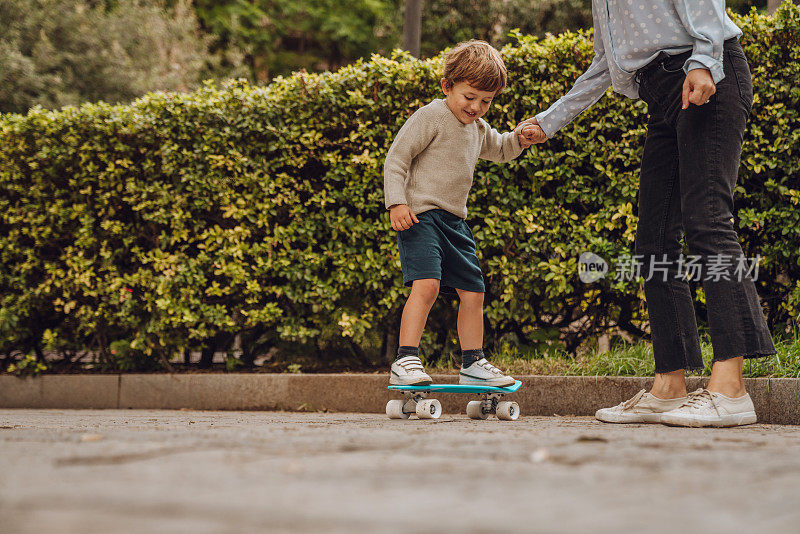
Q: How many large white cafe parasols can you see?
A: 0